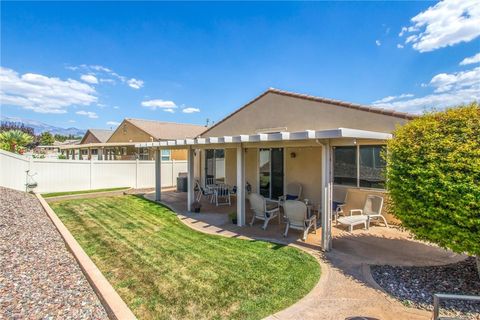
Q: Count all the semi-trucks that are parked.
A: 0